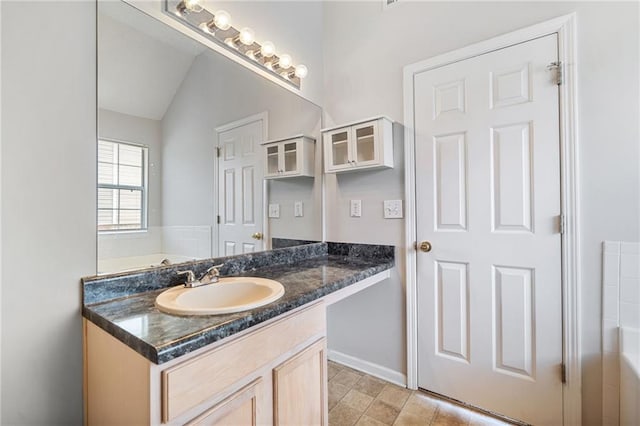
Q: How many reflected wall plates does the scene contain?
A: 2